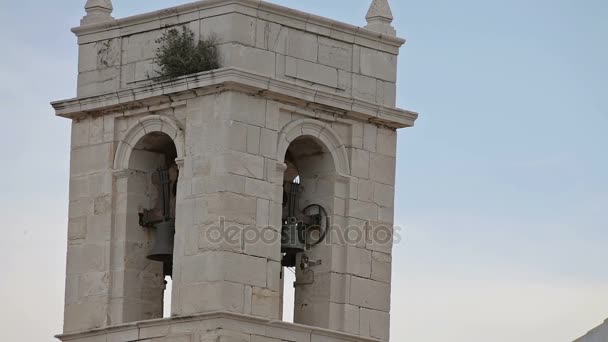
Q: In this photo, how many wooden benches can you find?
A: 0